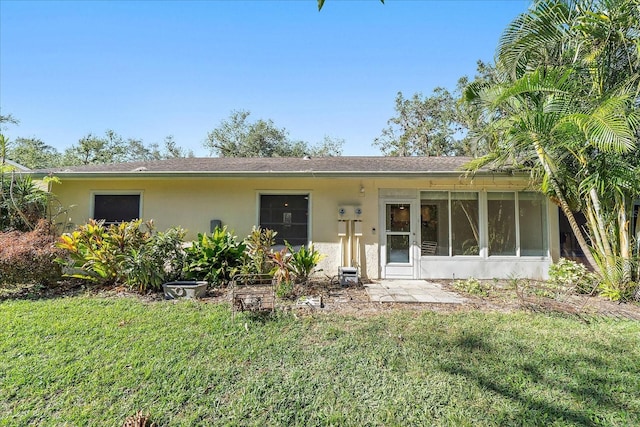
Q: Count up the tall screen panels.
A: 4